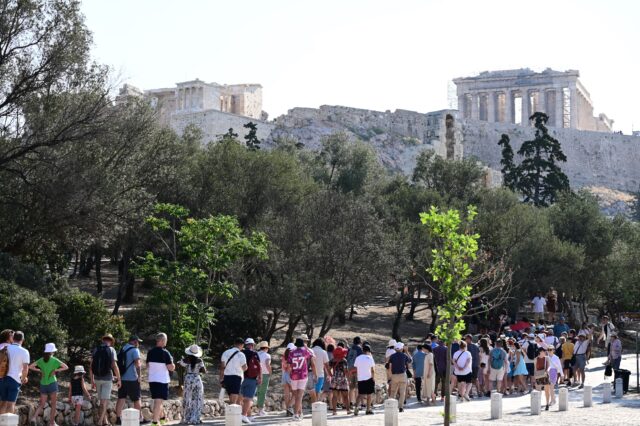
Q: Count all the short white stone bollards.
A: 12